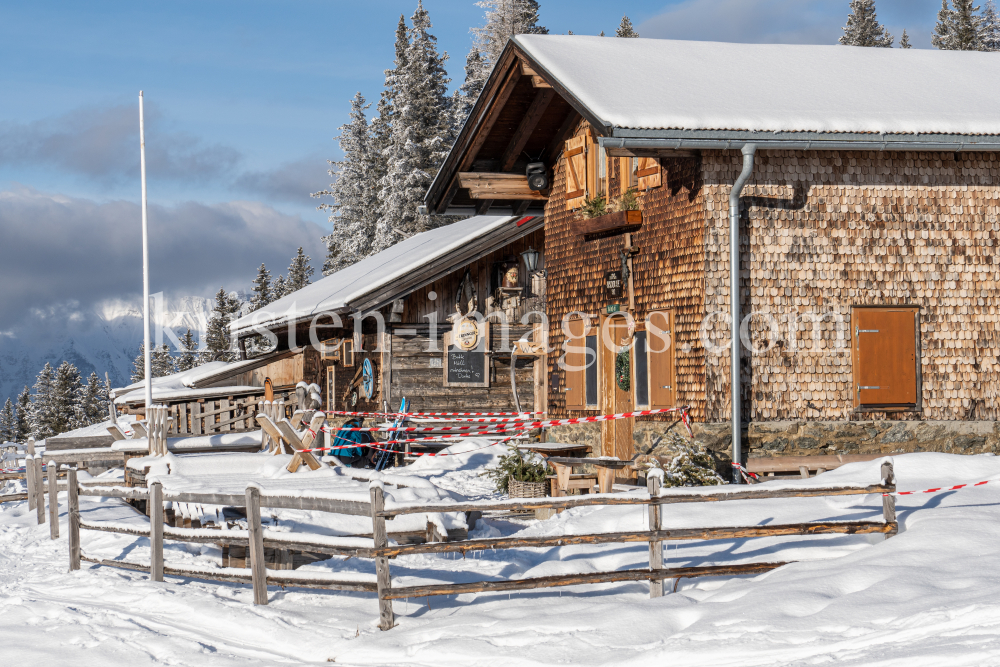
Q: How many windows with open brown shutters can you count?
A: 4